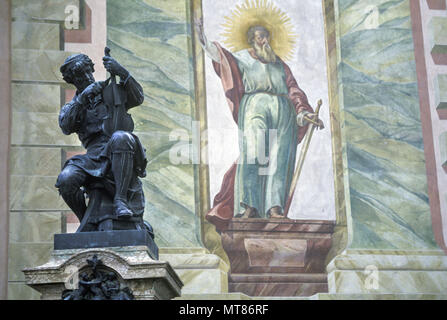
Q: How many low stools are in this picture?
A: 1